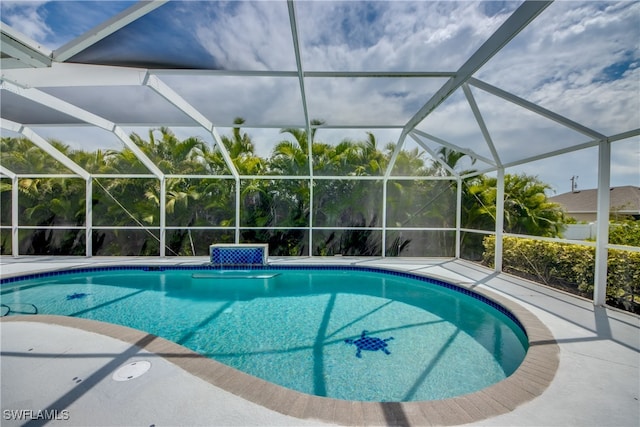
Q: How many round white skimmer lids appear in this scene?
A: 1